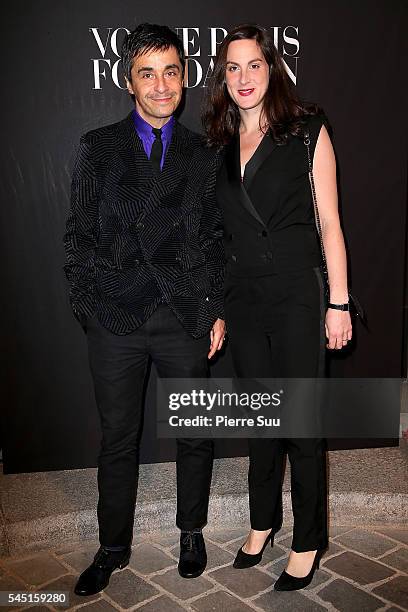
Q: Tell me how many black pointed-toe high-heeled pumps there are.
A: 2